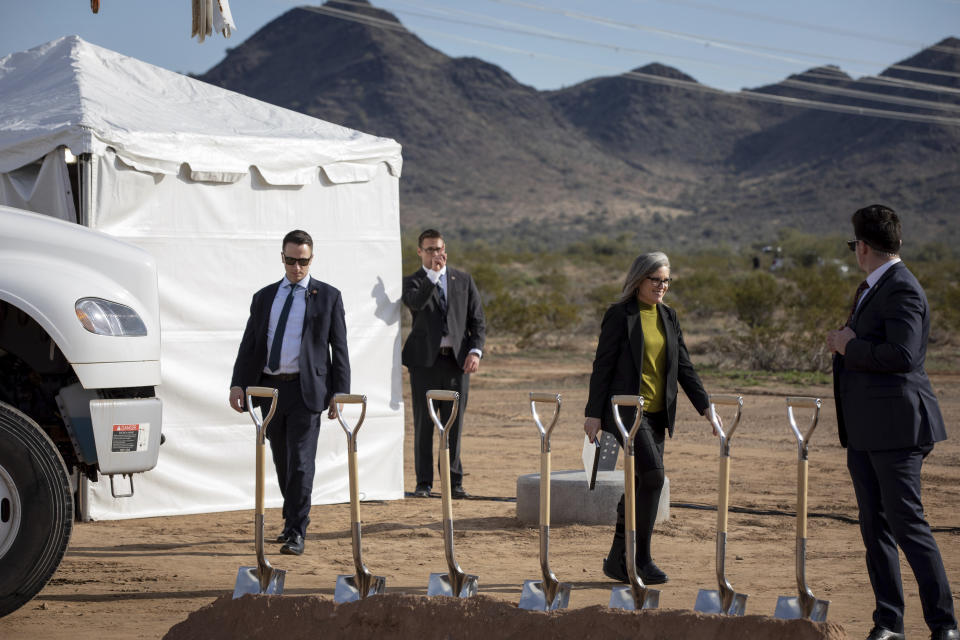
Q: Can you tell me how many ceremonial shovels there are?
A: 7